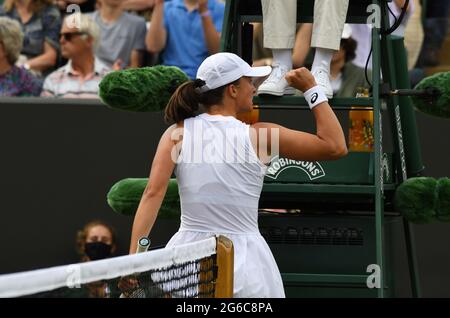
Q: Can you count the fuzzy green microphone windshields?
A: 4